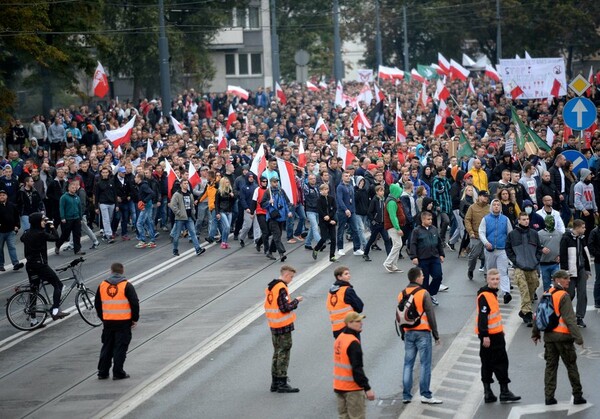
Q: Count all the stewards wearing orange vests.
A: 7